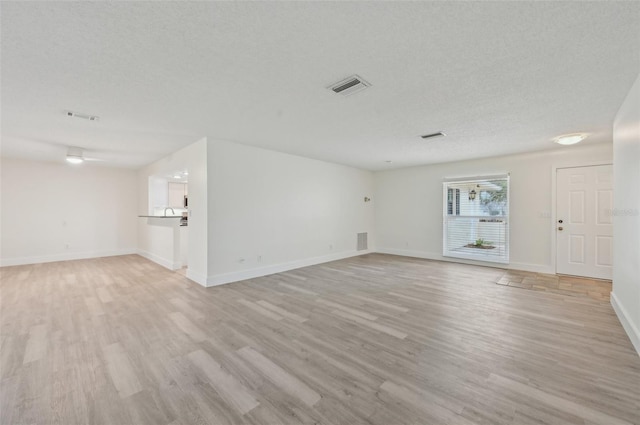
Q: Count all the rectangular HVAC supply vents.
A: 3